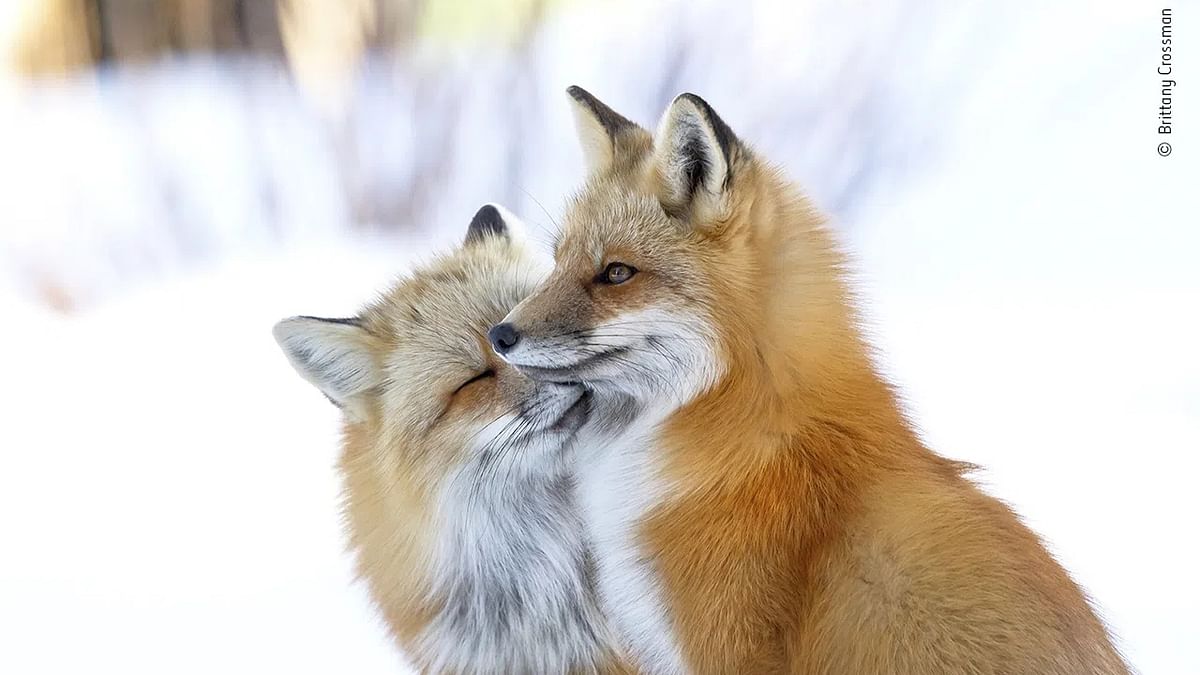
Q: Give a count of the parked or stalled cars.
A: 0